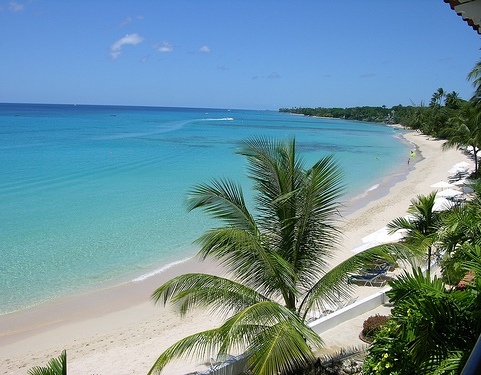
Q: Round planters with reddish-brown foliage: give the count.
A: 1